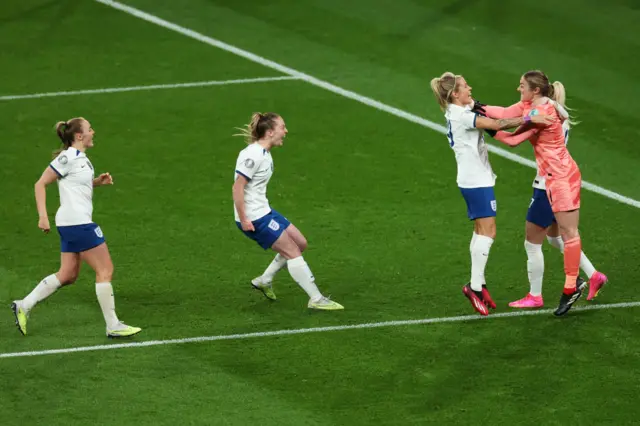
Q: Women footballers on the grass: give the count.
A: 5